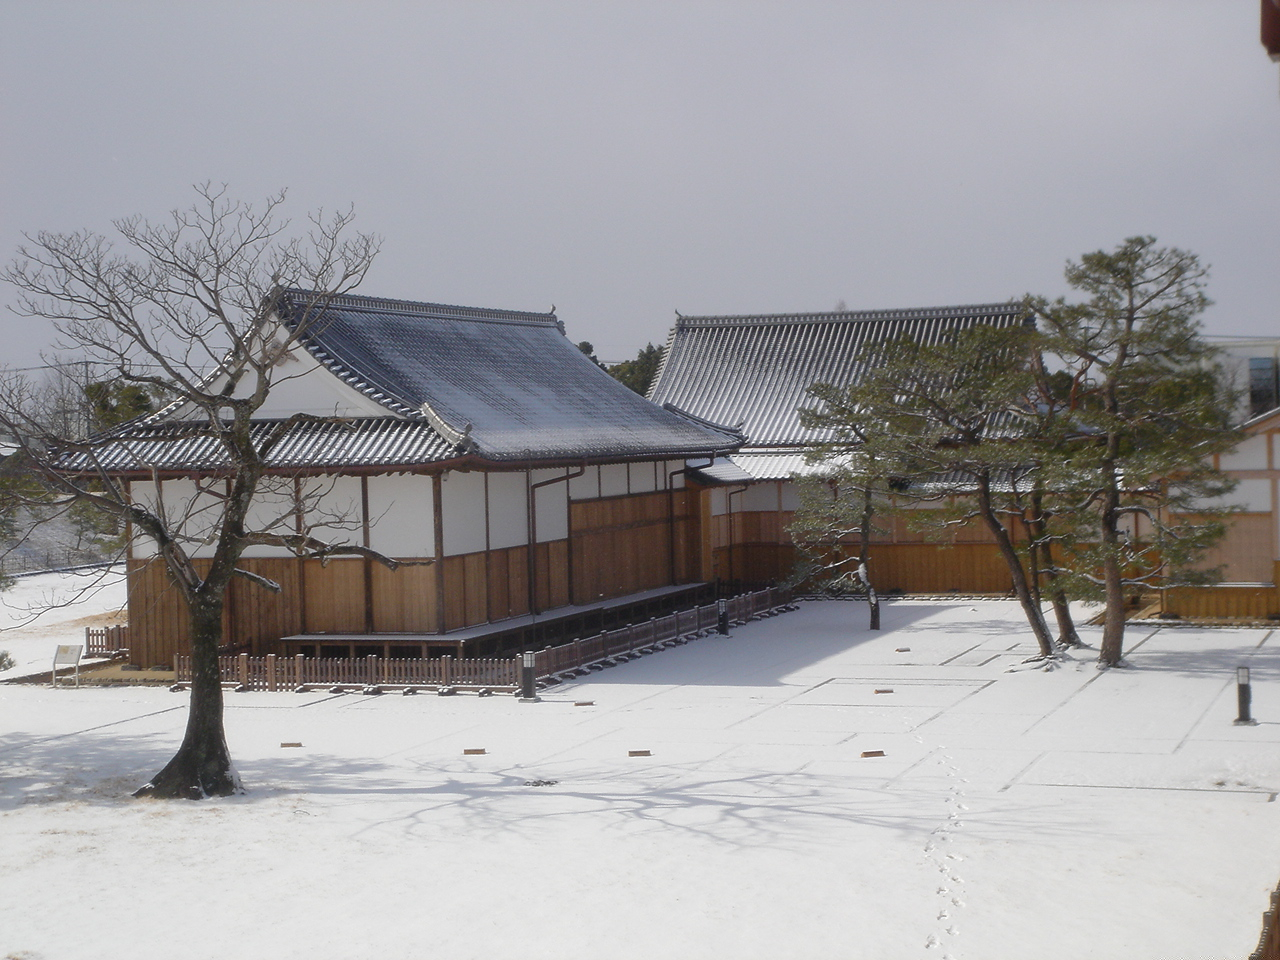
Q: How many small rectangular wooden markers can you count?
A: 7